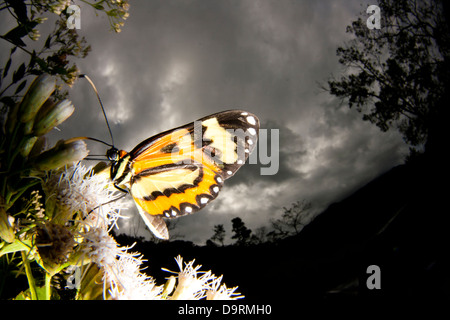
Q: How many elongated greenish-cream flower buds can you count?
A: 3